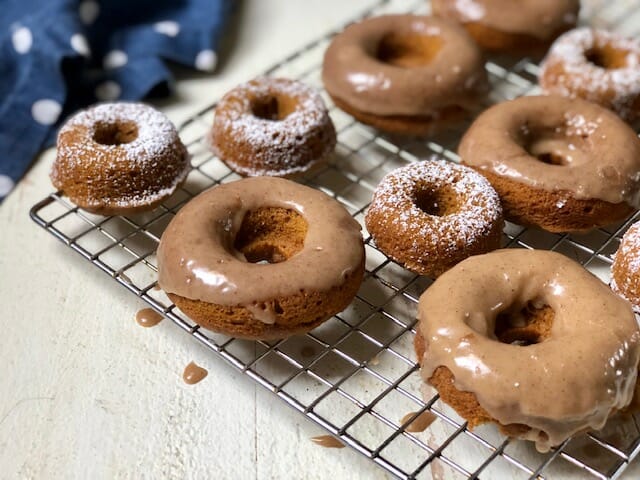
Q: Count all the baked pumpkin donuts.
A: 10